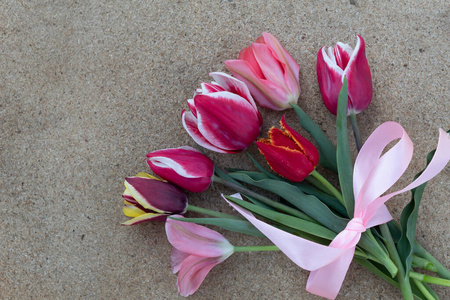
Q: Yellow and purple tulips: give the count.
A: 1